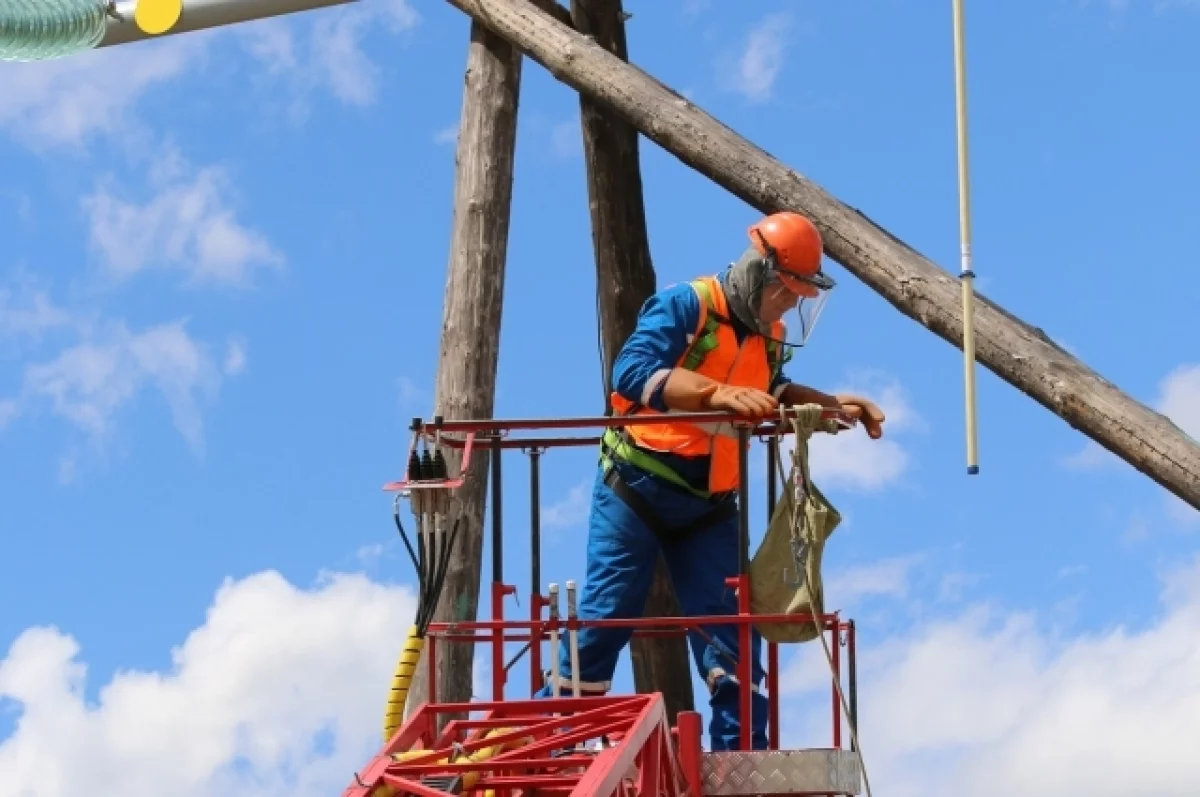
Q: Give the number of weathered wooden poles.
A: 3